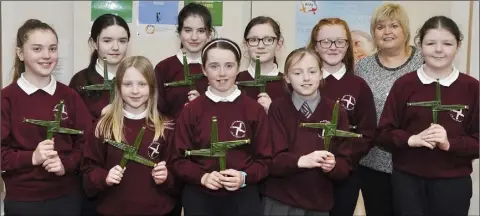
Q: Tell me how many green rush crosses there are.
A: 8